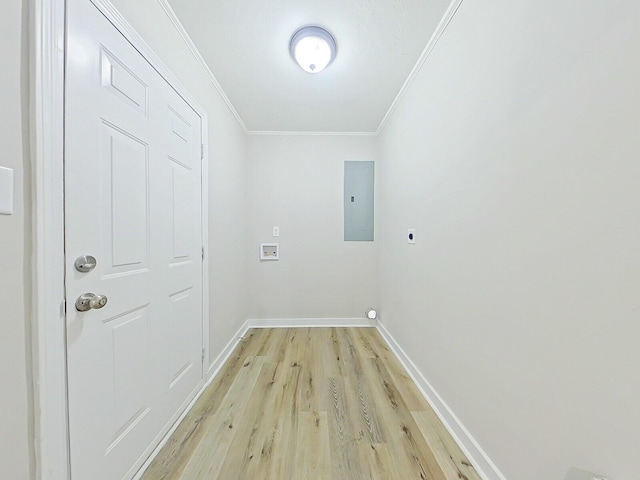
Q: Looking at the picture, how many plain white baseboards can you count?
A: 3